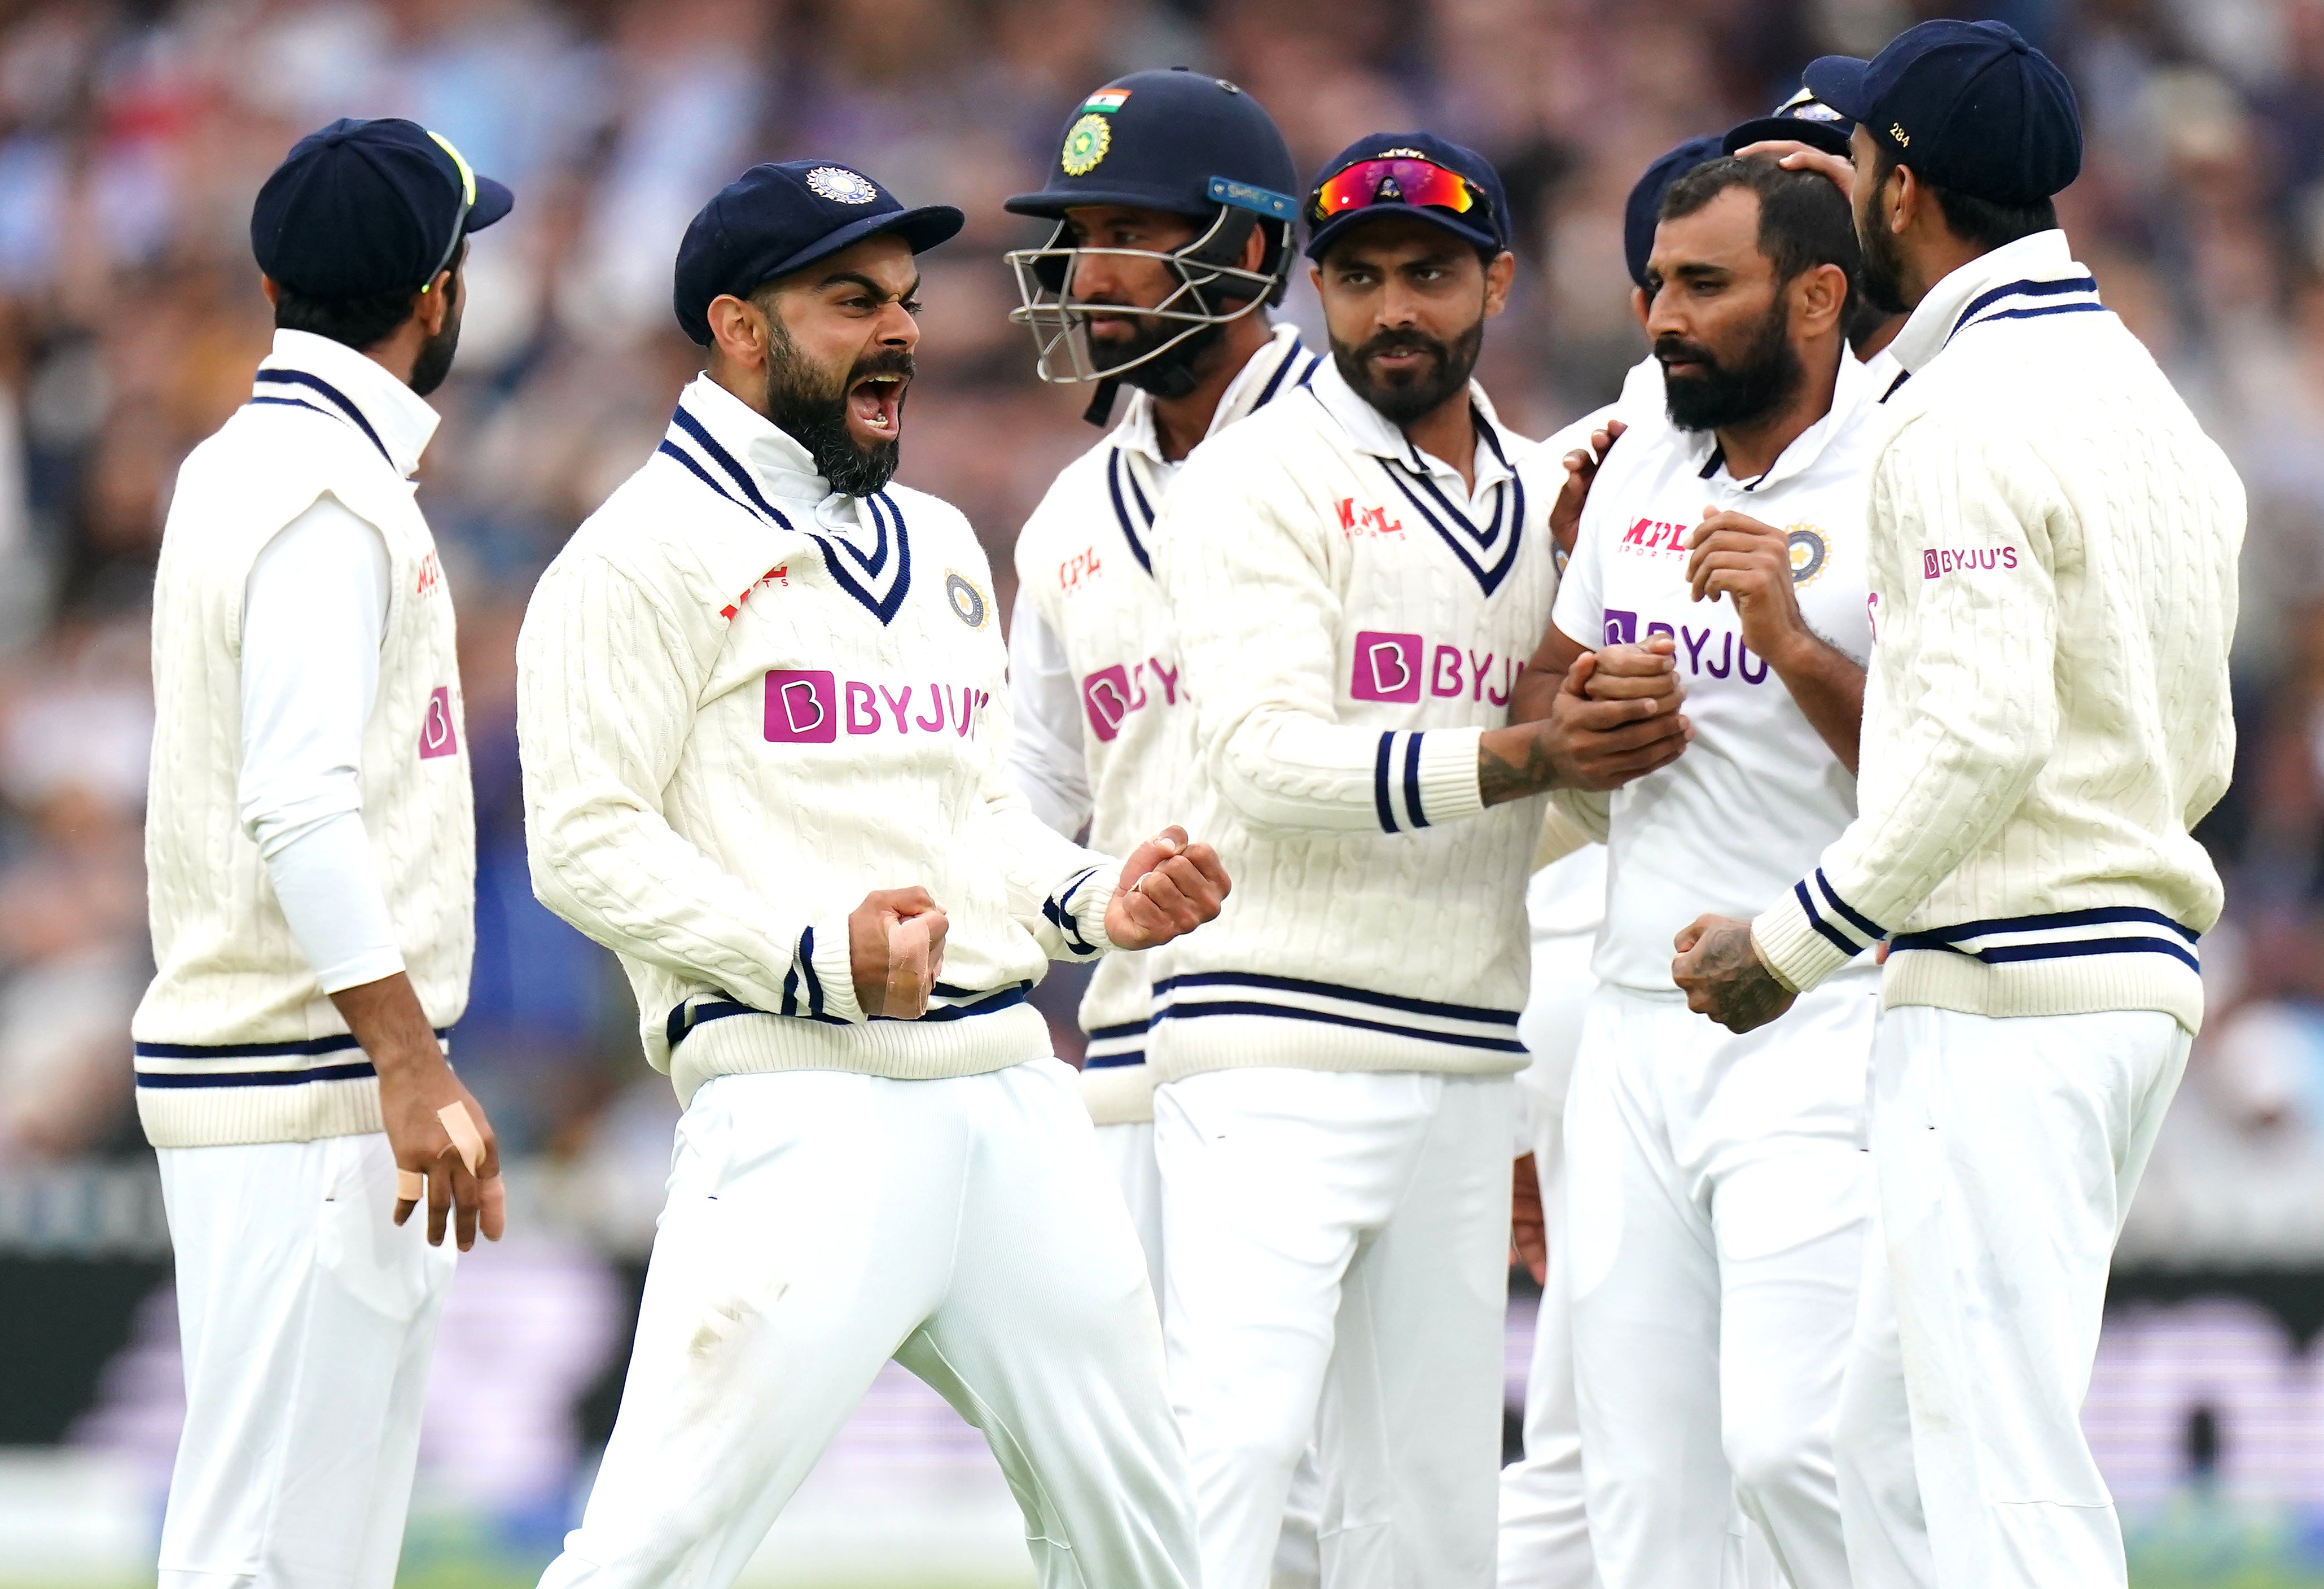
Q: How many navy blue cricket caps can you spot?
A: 6